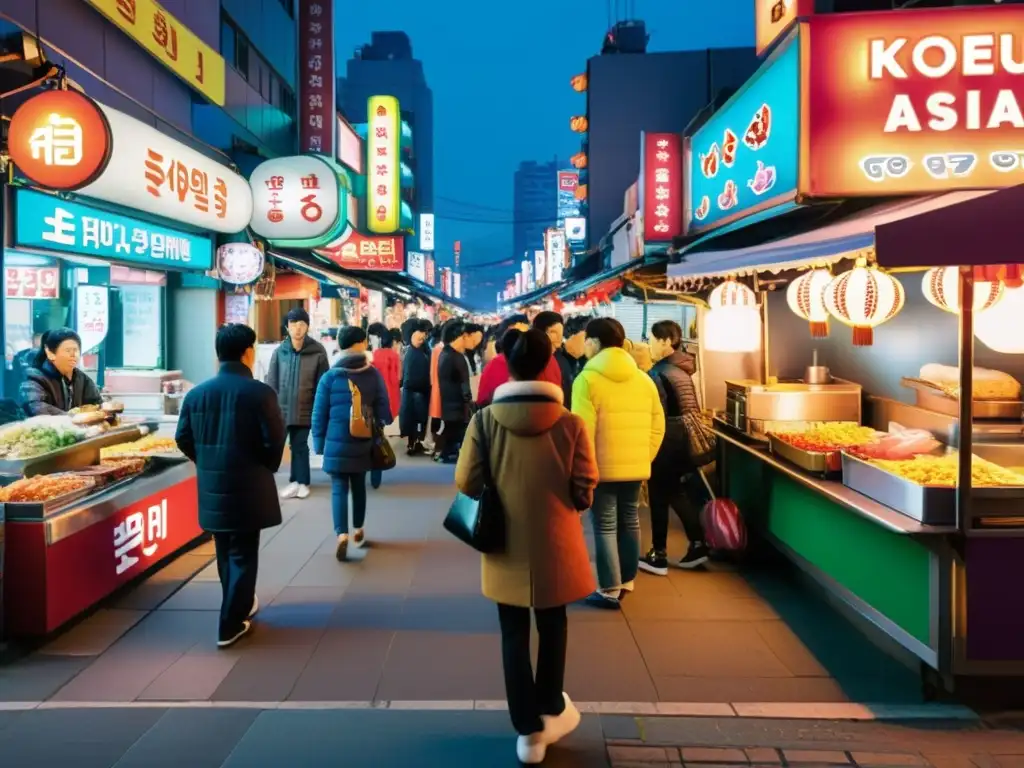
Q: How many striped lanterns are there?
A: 4